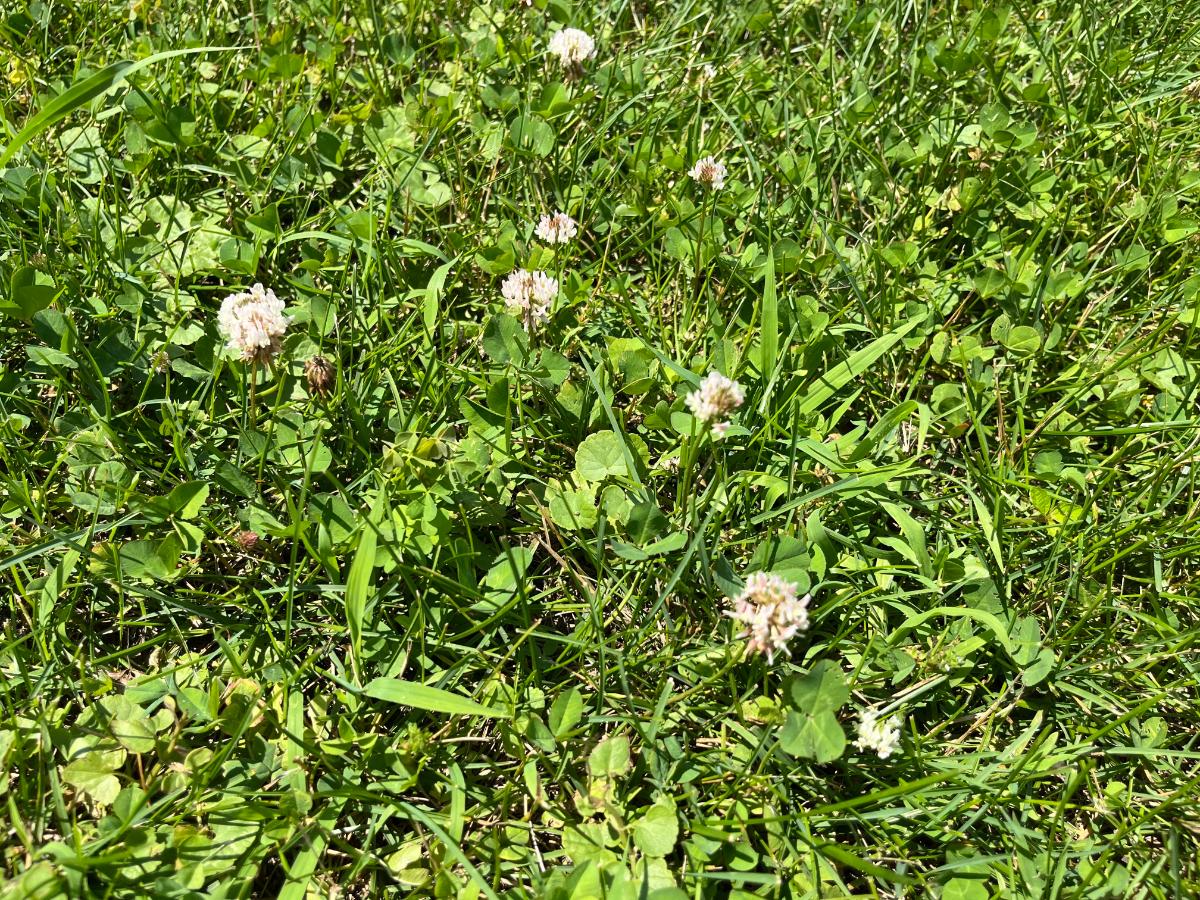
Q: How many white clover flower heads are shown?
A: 8